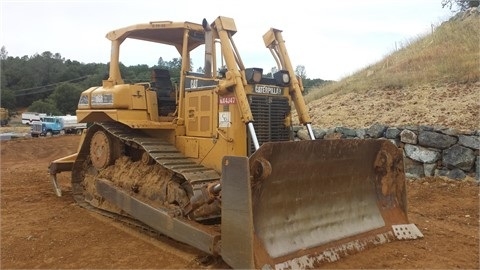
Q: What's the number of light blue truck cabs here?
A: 1